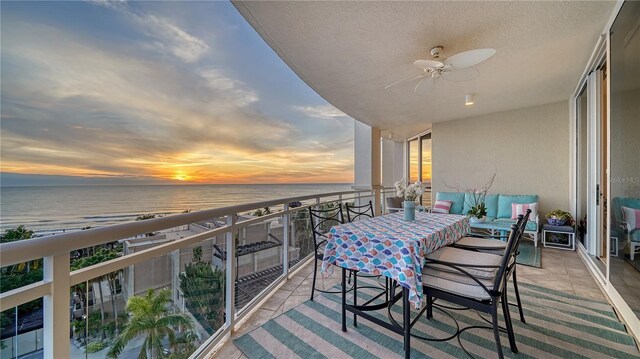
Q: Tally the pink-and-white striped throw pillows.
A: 2